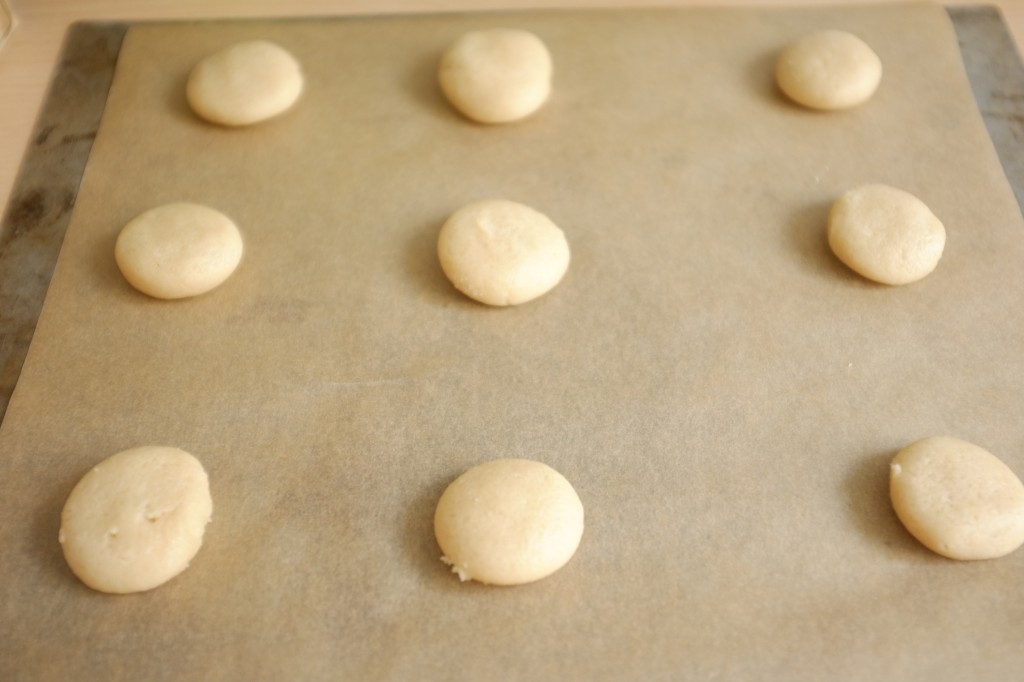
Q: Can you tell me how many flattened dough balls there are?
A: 9